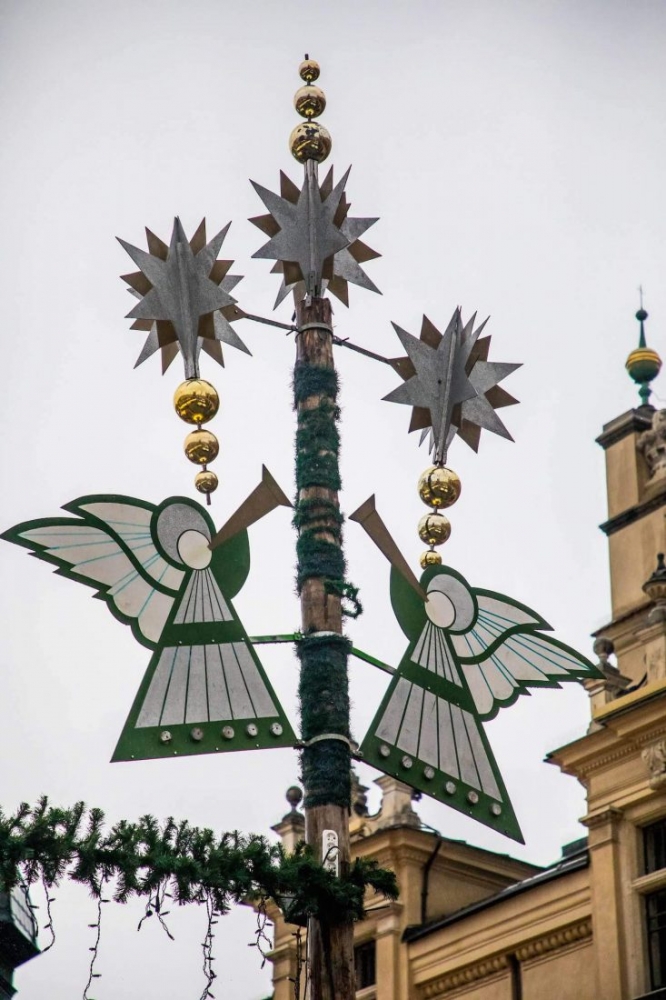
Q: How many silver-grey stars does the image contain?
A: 3